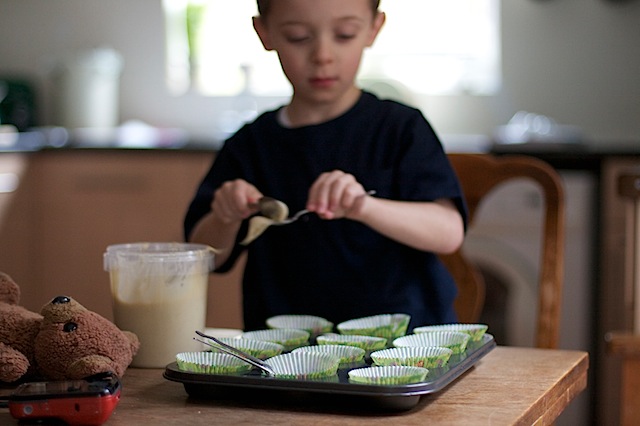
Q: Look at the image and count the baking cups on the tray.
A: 12